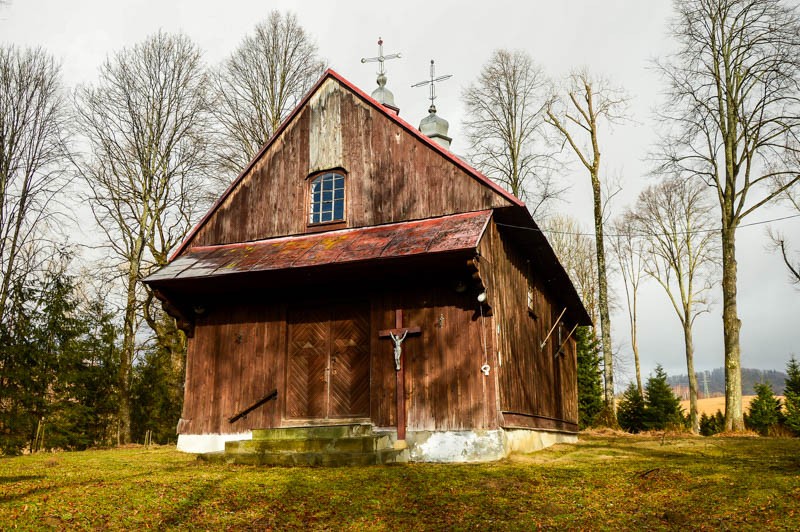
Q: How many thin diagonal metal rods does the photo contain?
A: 2